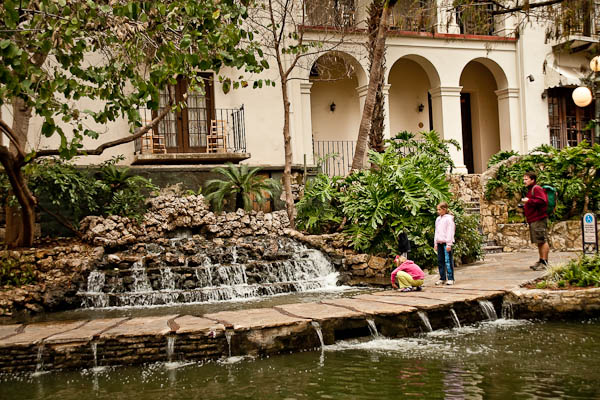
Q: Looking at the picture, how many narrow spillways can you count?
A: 10